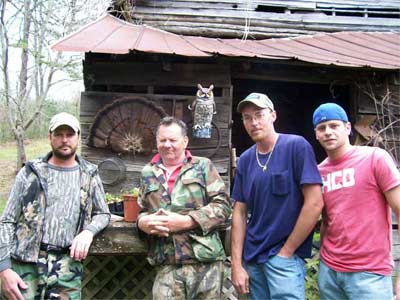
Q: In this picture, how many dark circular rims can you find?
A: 2